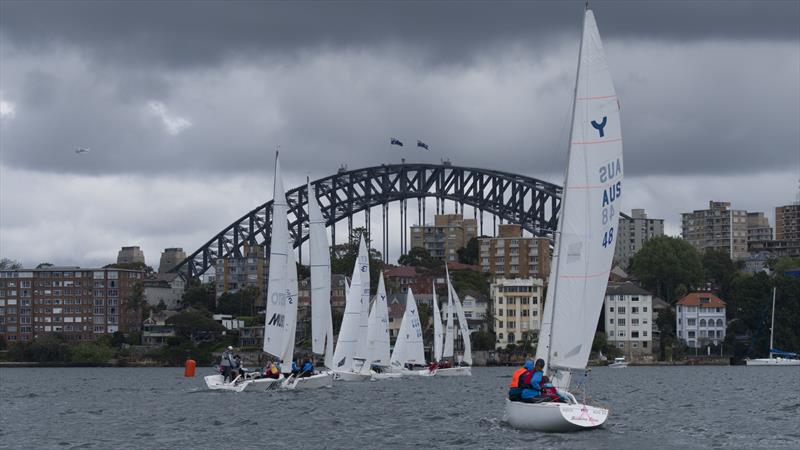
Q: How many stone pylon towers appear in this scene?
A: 2